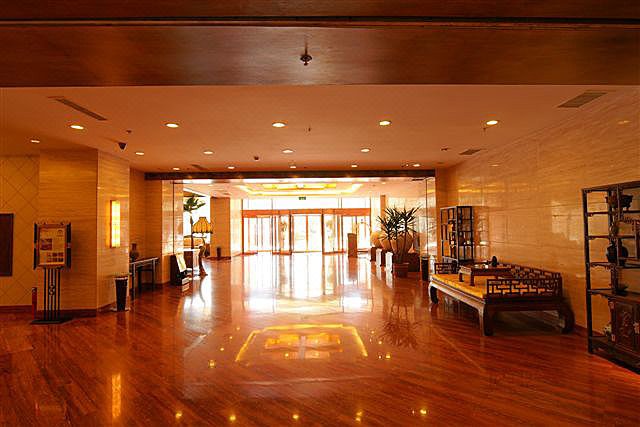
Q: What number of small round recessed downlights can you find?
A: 15